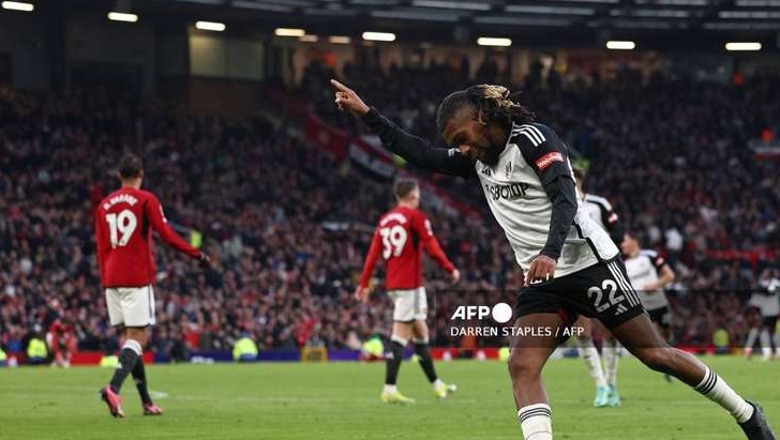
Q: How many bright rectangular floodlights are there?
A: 8